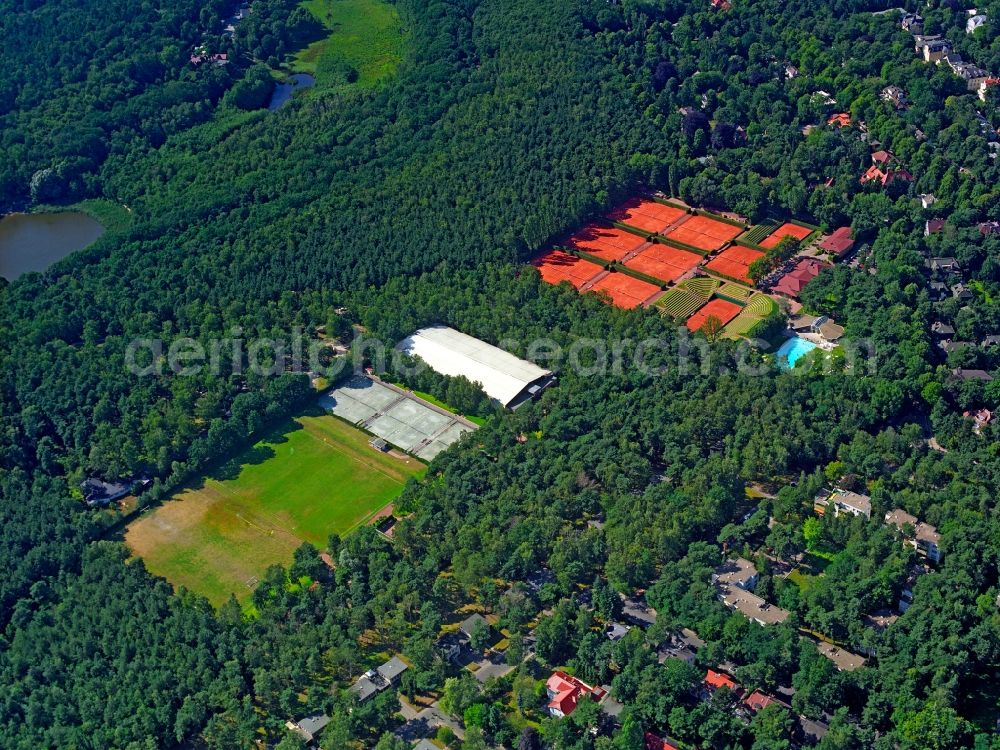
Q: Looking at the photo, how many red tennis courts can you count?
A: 9